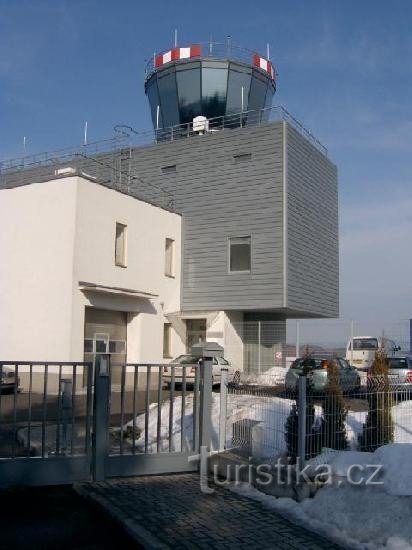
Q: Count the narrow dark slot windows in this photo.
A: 2